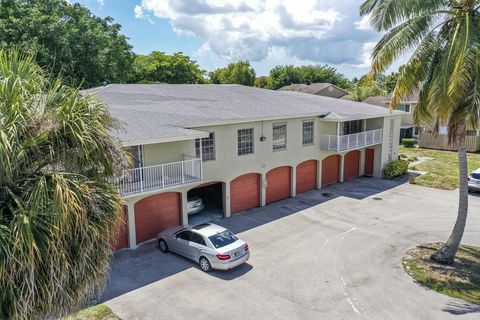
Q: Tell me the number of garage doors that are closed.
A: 7